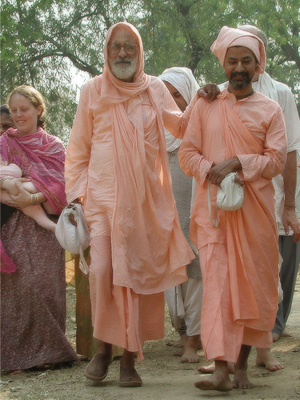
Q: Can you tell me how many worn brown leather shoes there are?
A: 2